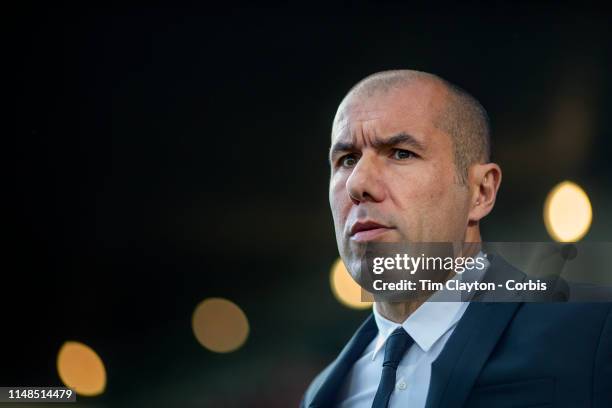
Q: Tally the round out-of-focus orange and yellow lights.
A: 4